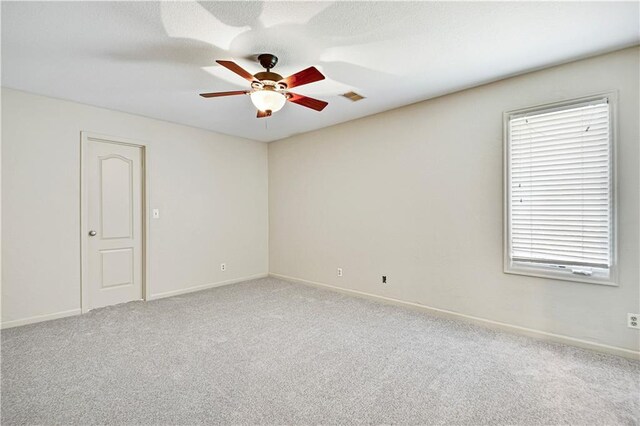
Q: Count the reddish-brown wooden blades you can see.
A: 5